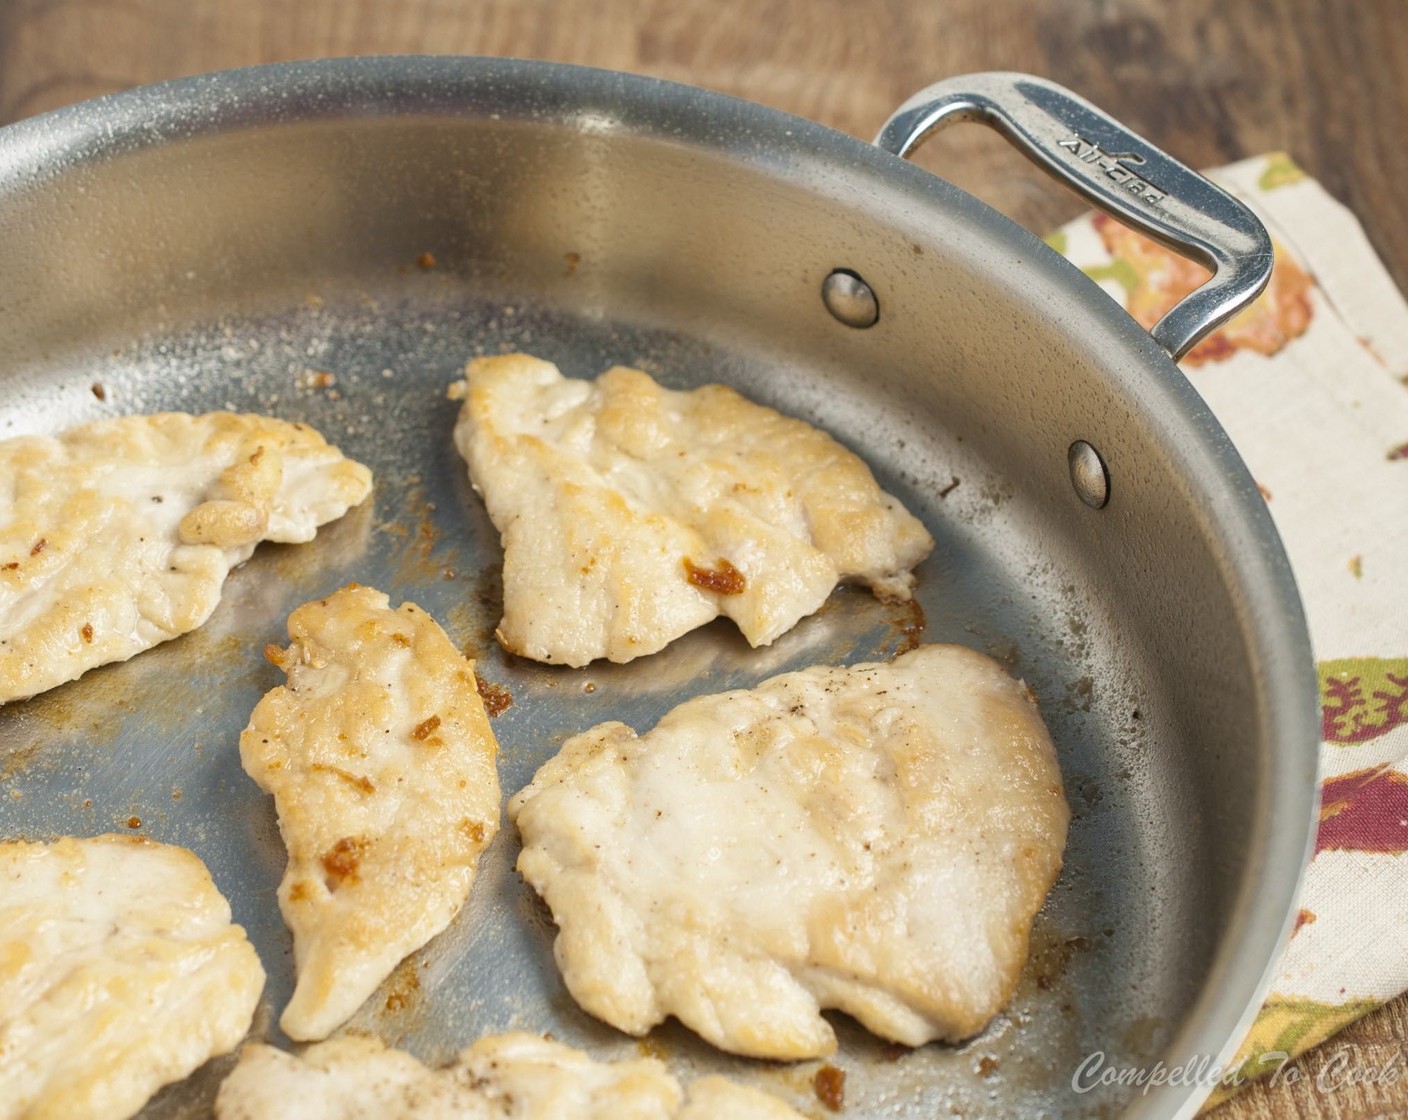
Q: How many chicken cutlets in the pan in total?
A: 6